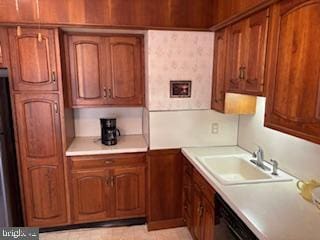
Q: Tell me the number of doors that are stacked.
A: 2